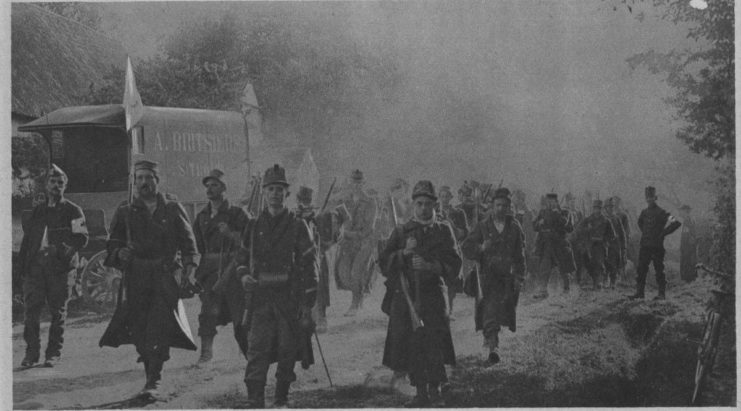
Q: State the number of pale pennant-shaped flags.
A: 2